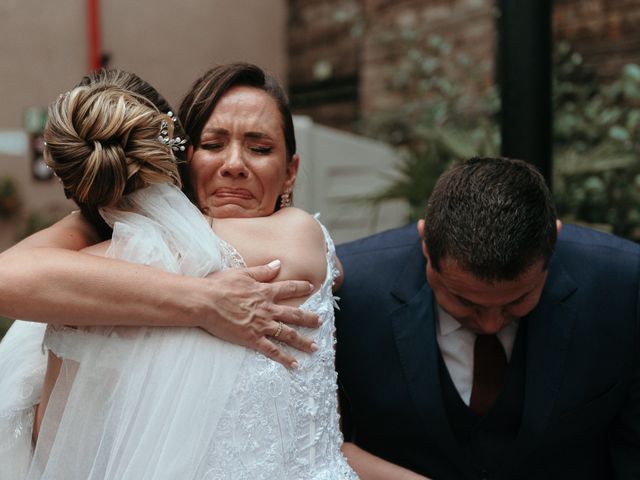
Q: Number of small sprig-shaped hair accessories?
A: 1